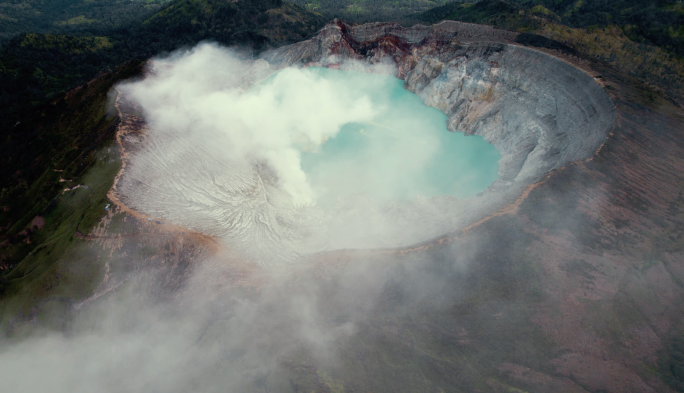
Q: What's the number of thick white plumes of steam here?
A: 1